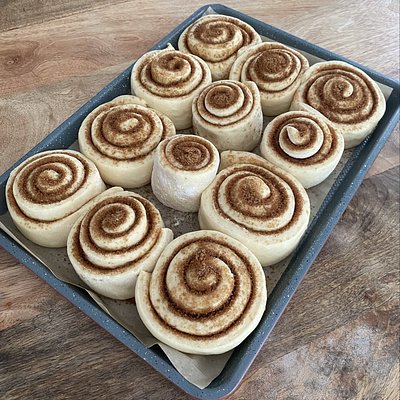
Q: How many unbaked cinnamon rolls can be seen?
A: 12